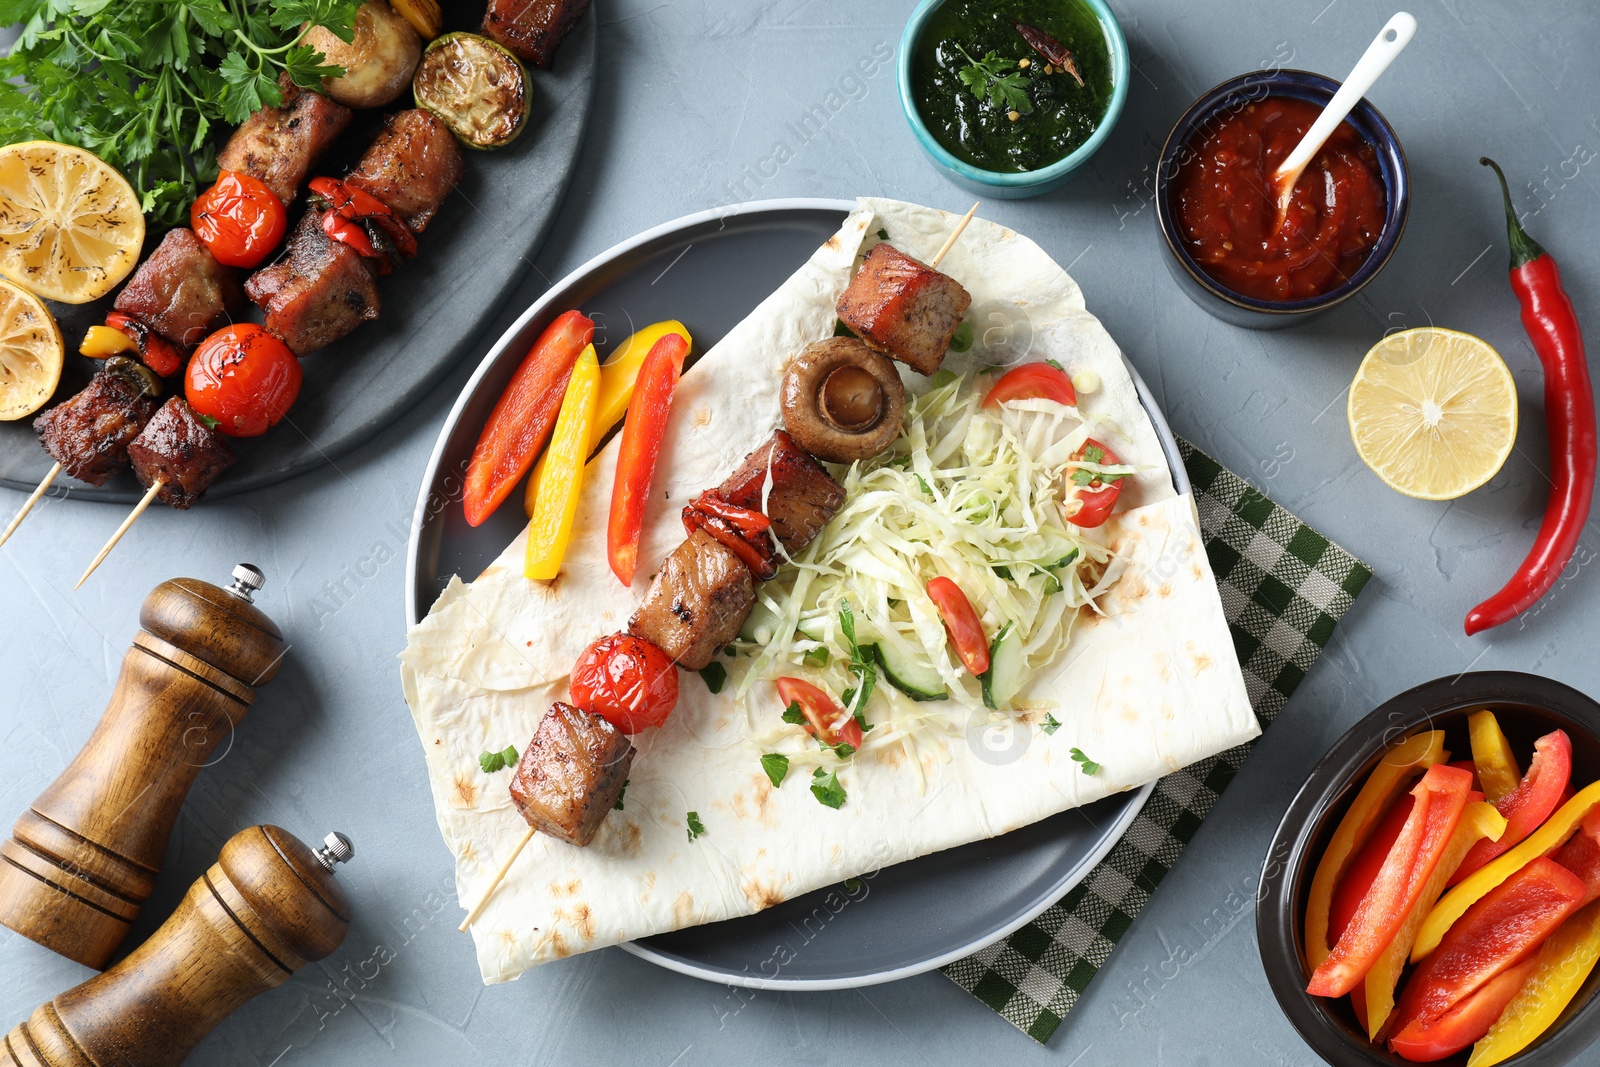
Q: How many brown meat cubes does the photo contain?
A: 11